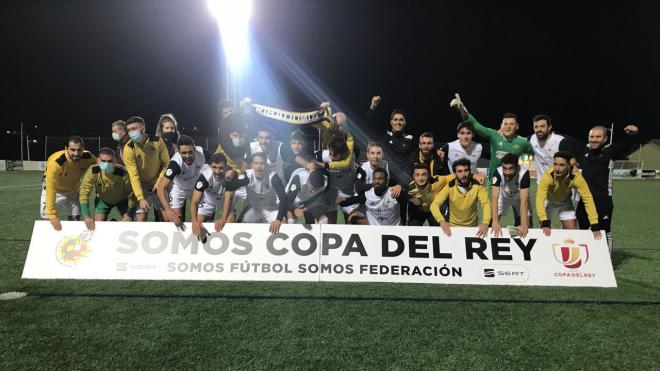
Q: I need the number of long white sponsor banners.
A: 1